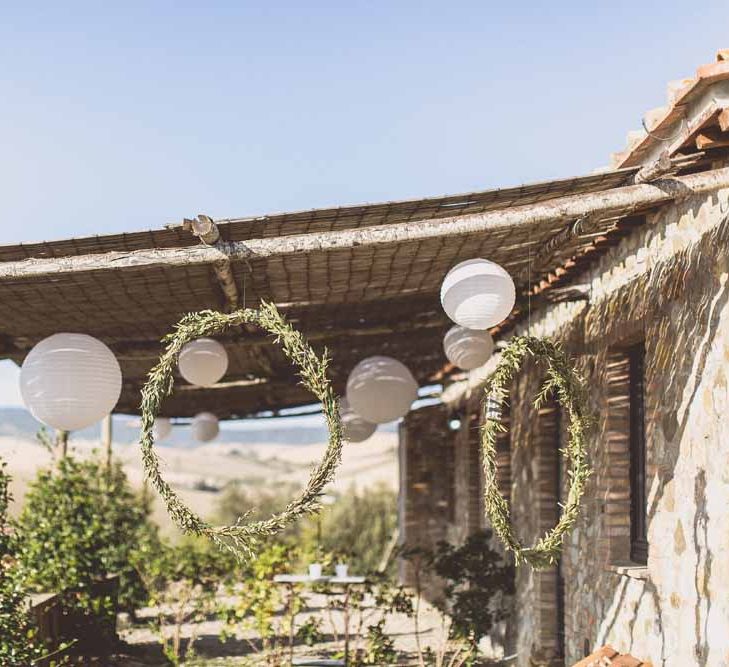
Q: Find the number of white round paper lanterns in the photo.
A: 8